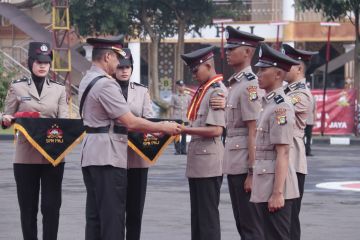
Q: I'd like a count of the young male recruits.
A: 4